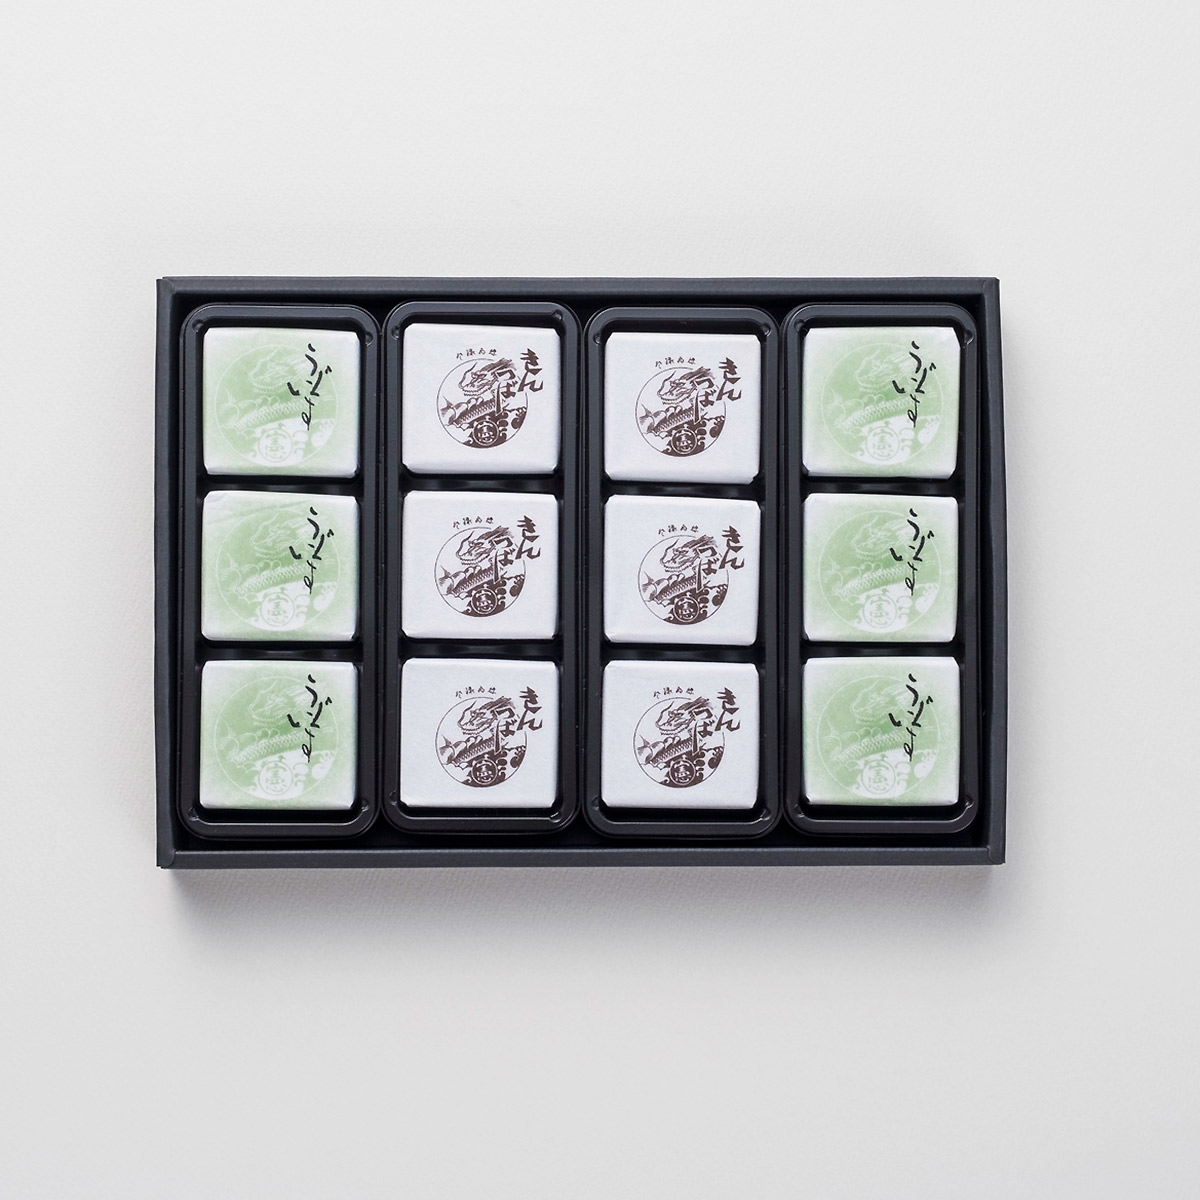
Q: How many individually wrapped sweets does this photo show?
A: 12